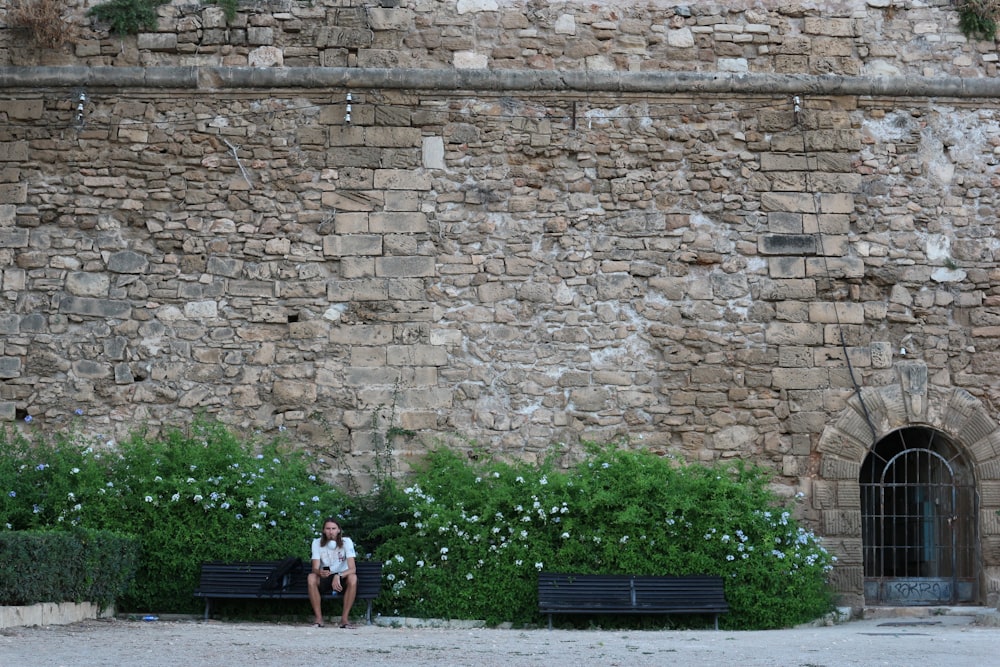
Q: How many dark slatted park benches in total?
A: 2